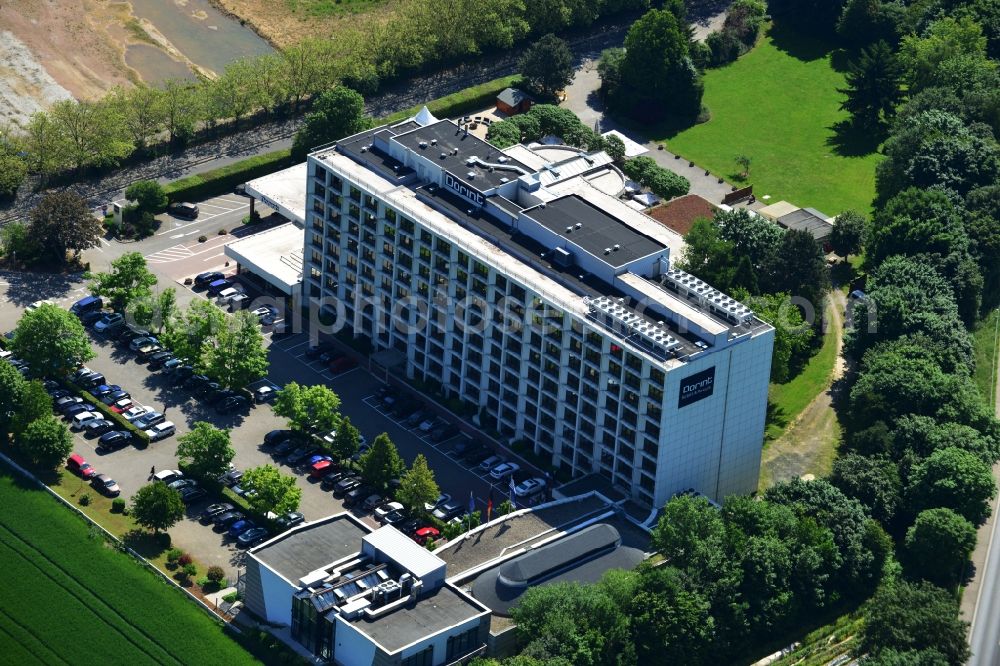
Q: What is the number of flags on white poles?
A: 3